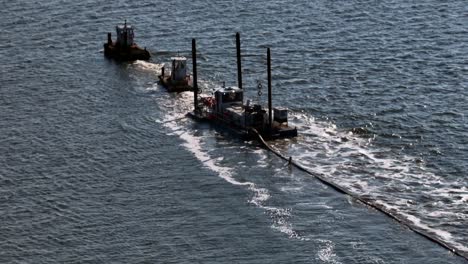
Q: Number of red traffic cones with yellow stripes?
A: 0